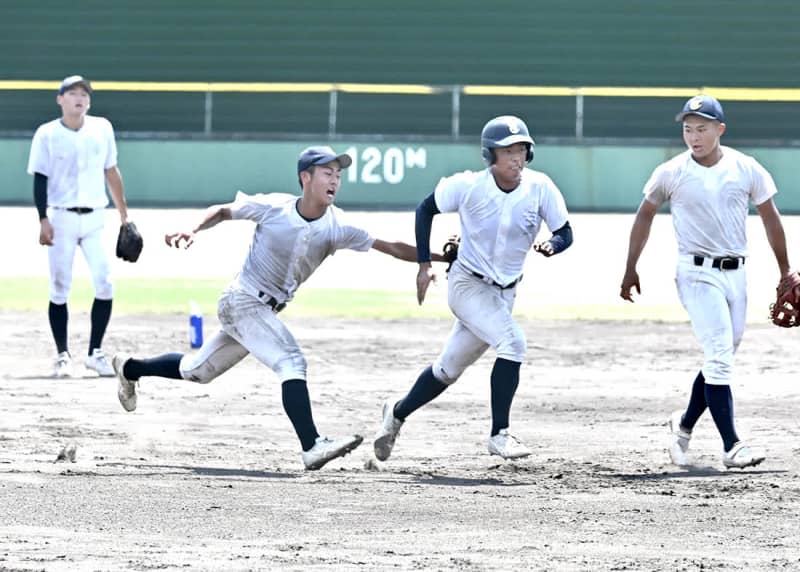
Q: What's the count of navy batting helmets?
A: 1